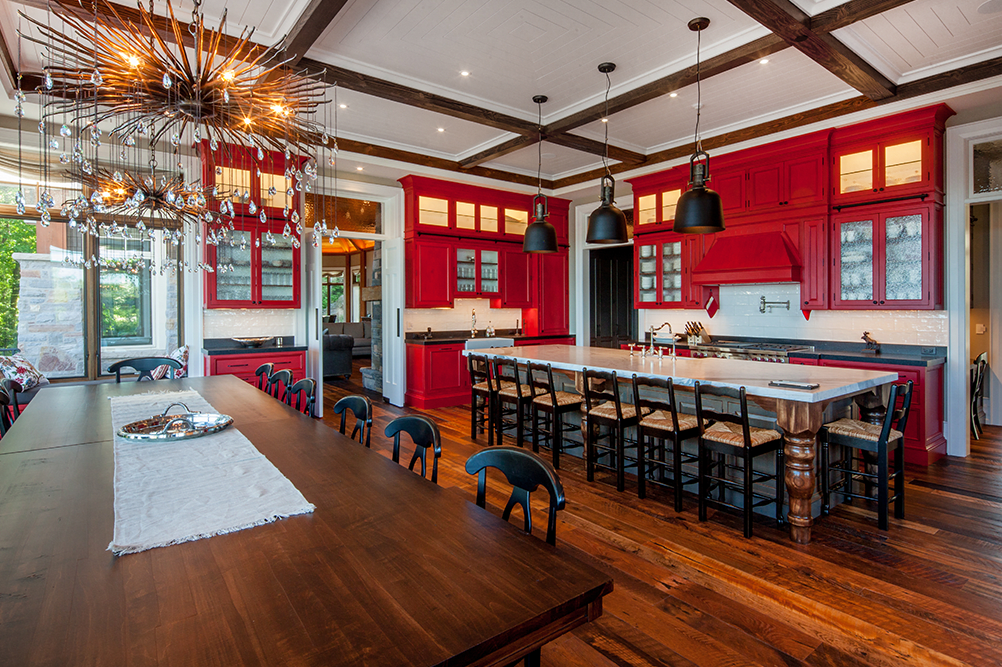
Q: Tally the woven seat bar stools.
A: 7